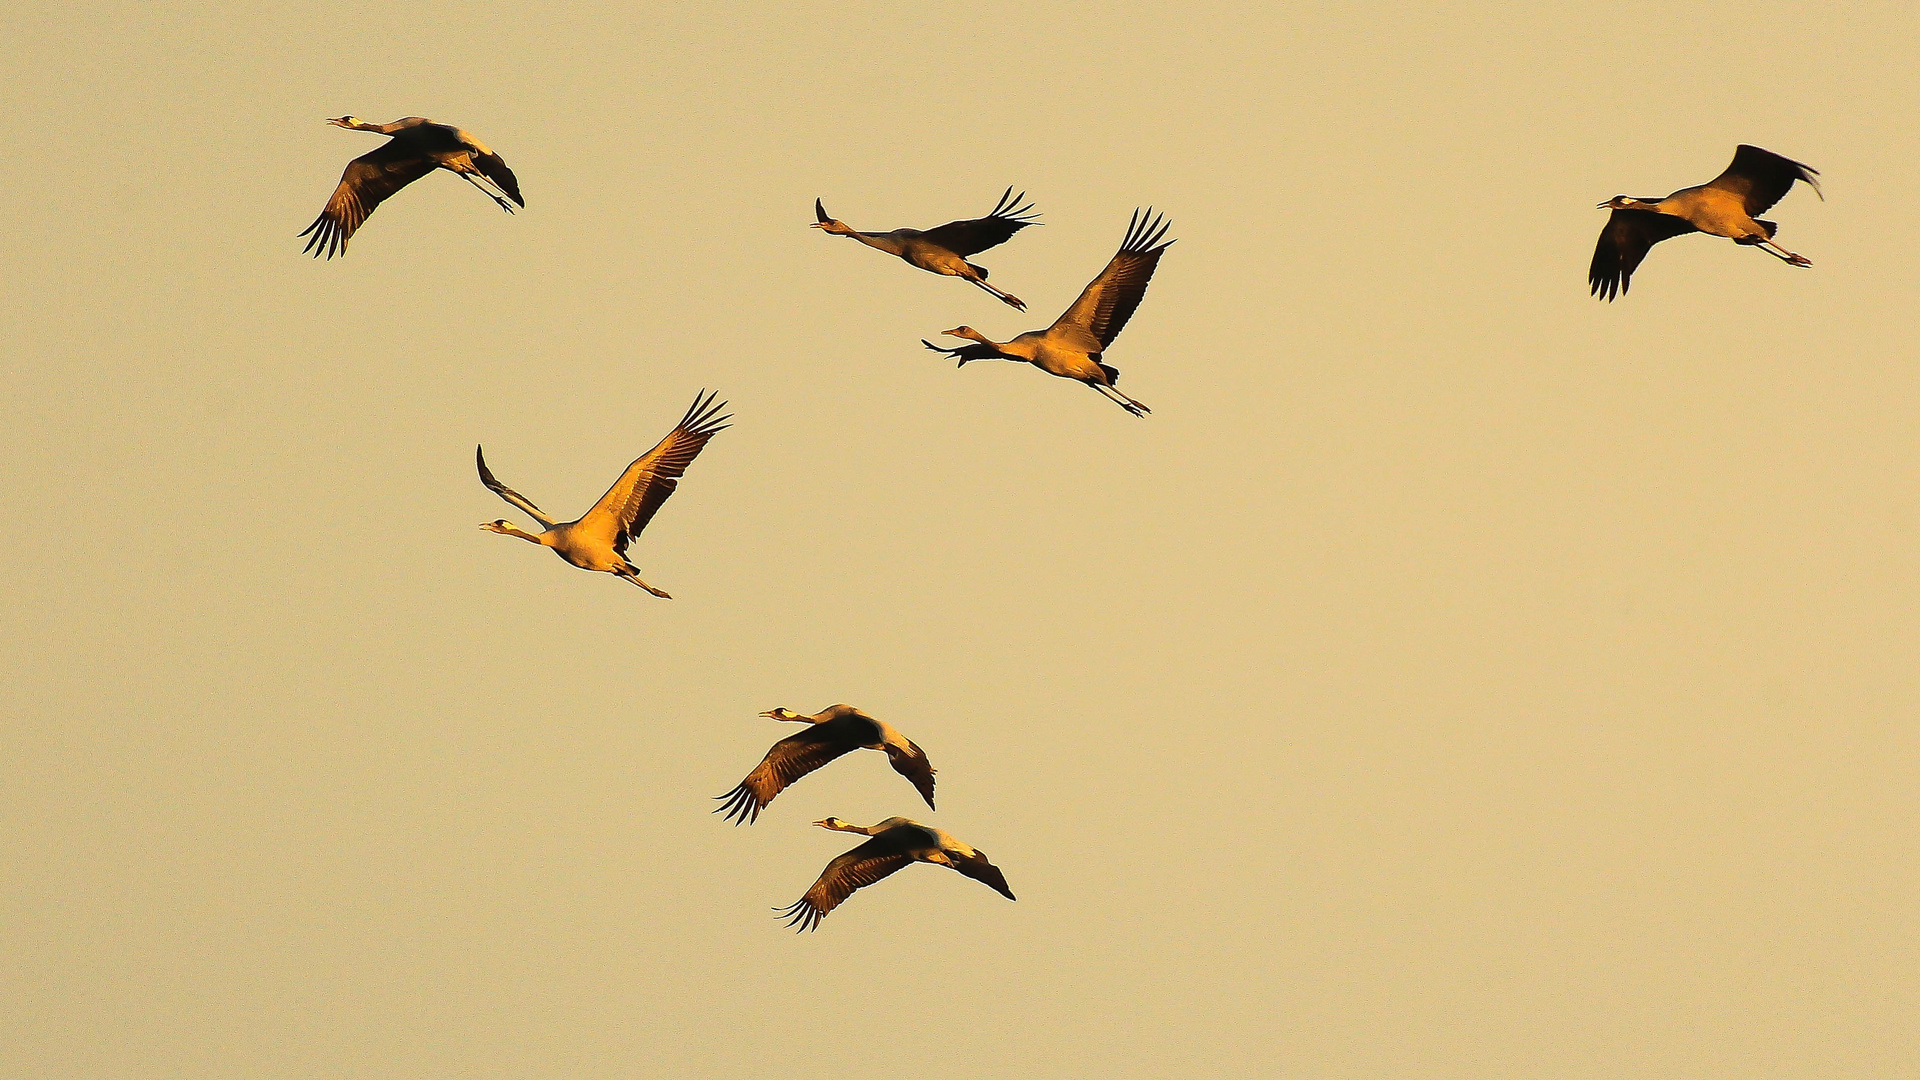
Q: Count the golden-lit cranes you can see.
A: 7